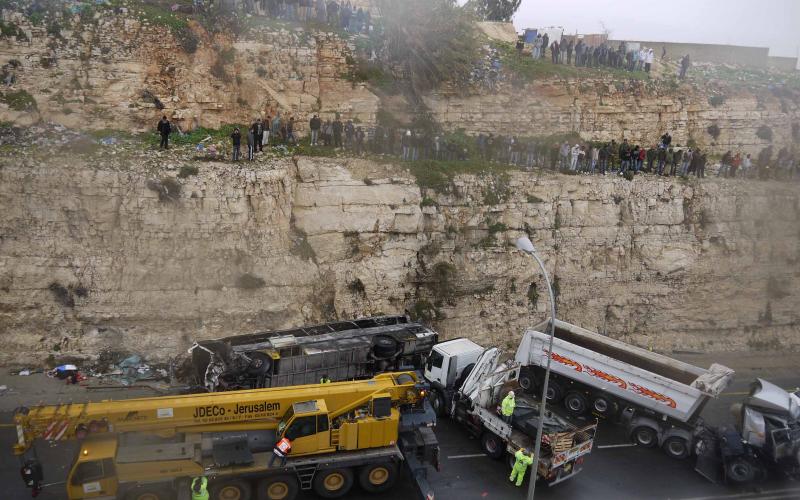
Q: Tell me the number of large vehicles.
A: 4